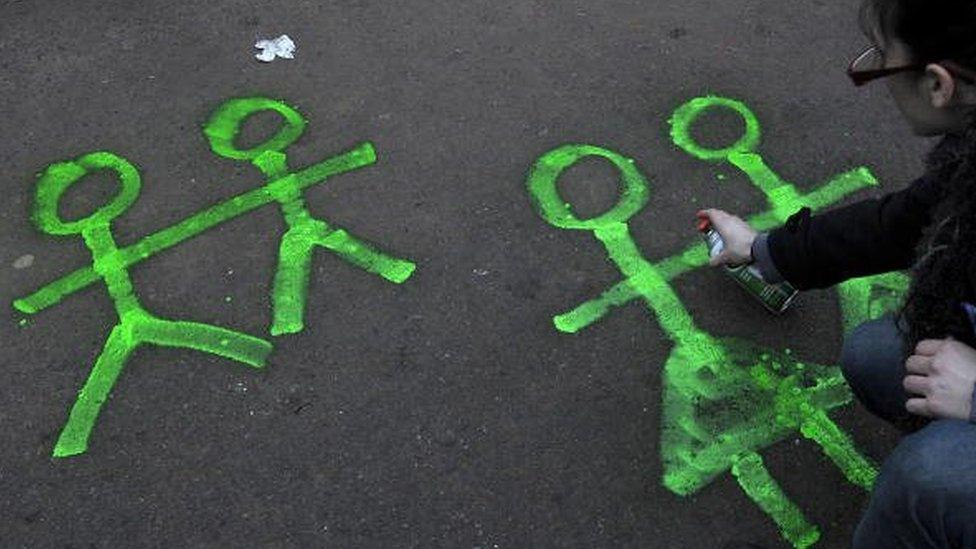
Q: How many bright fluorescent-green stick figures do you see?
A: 4